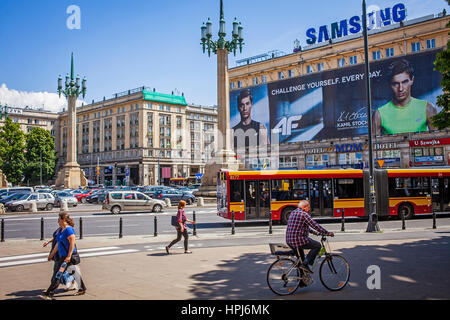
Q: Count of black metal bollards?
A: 11